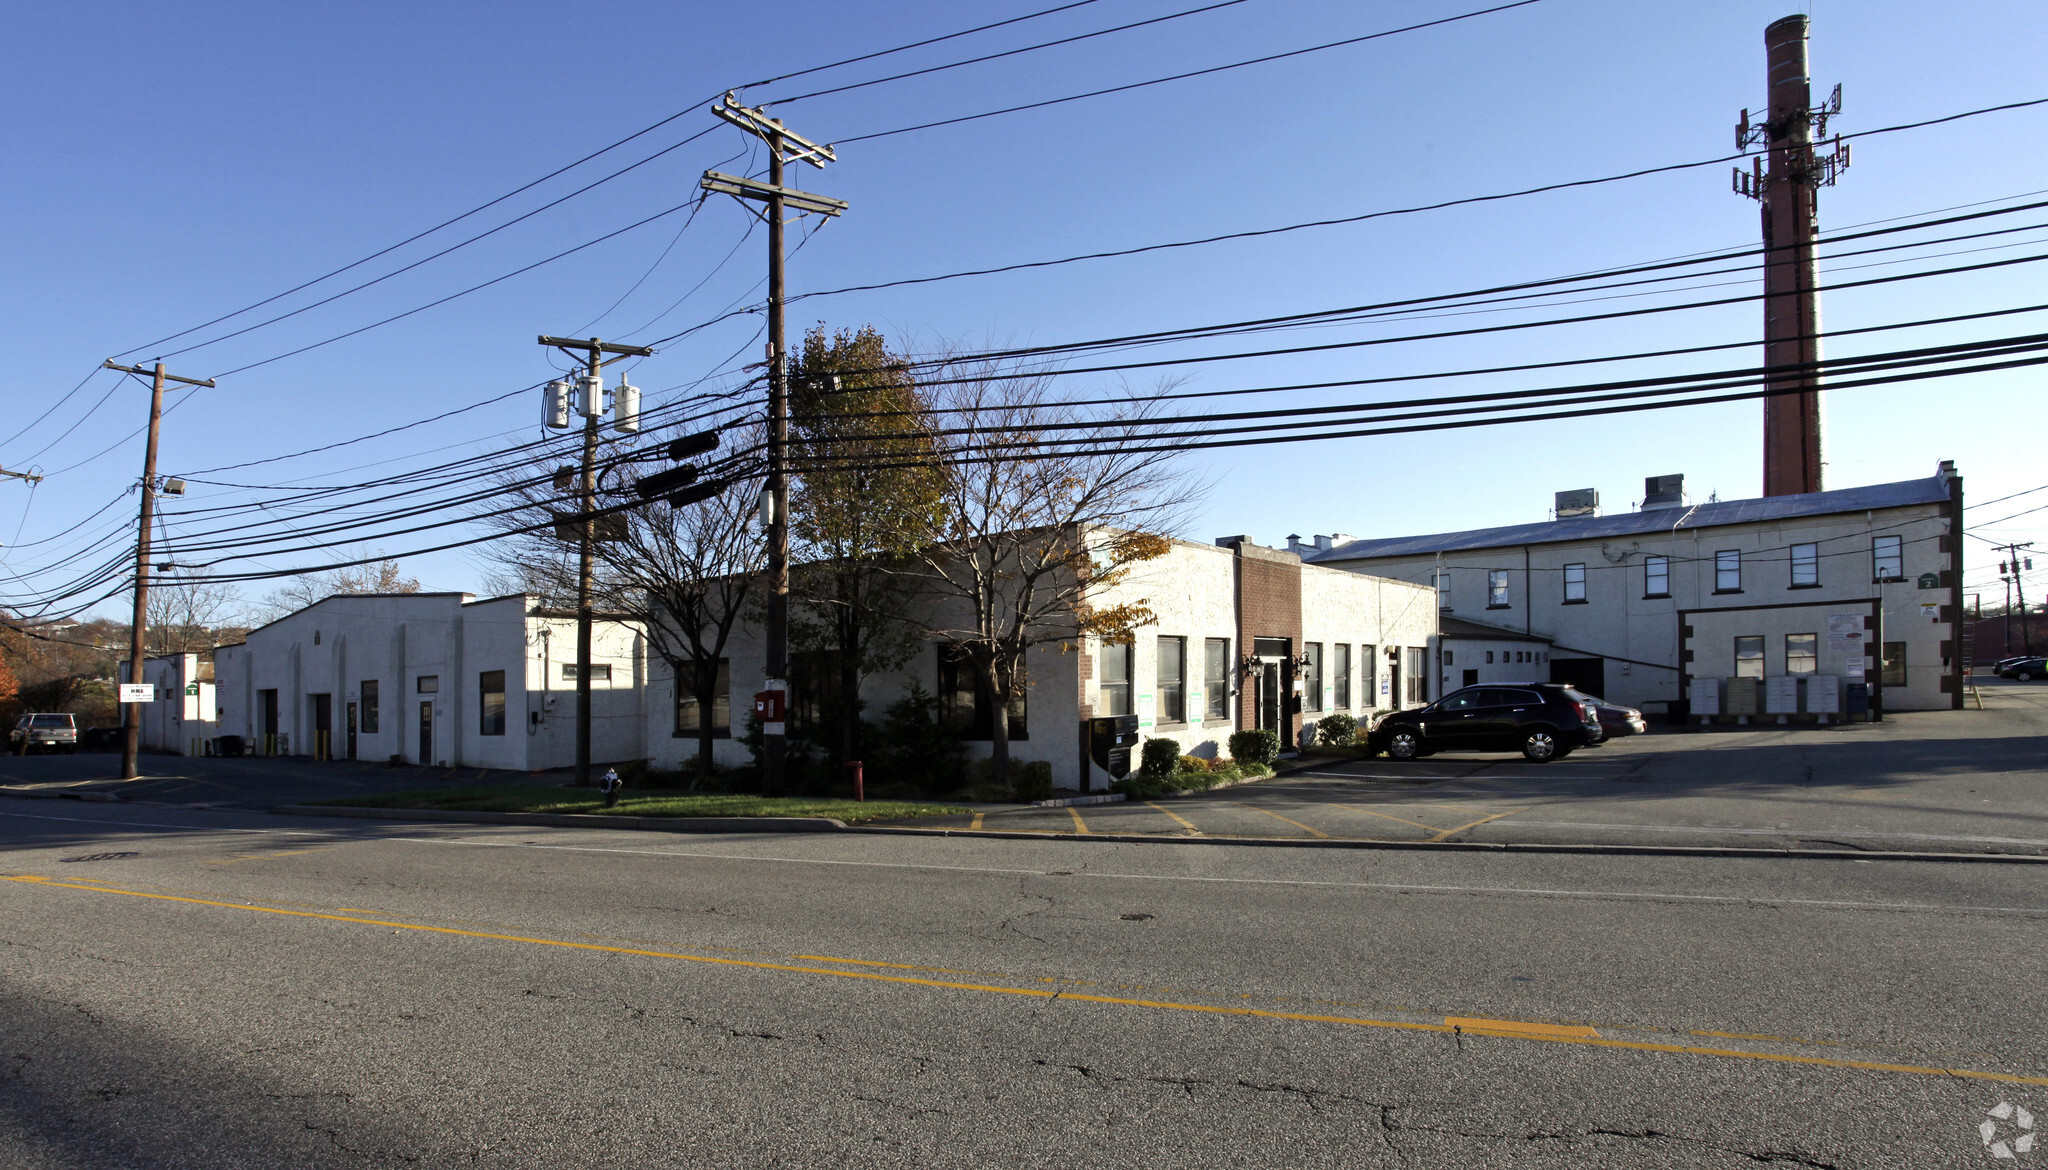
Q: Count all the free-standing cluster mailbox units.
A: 4